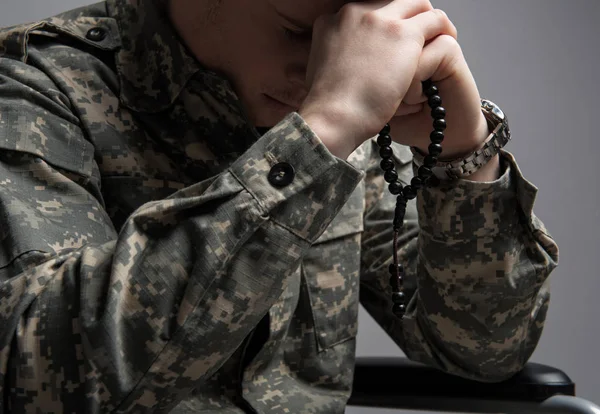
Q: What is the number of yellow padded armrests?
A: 0